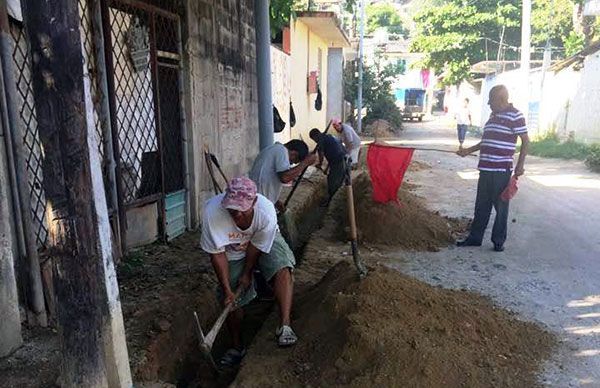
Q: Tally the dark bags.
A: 3